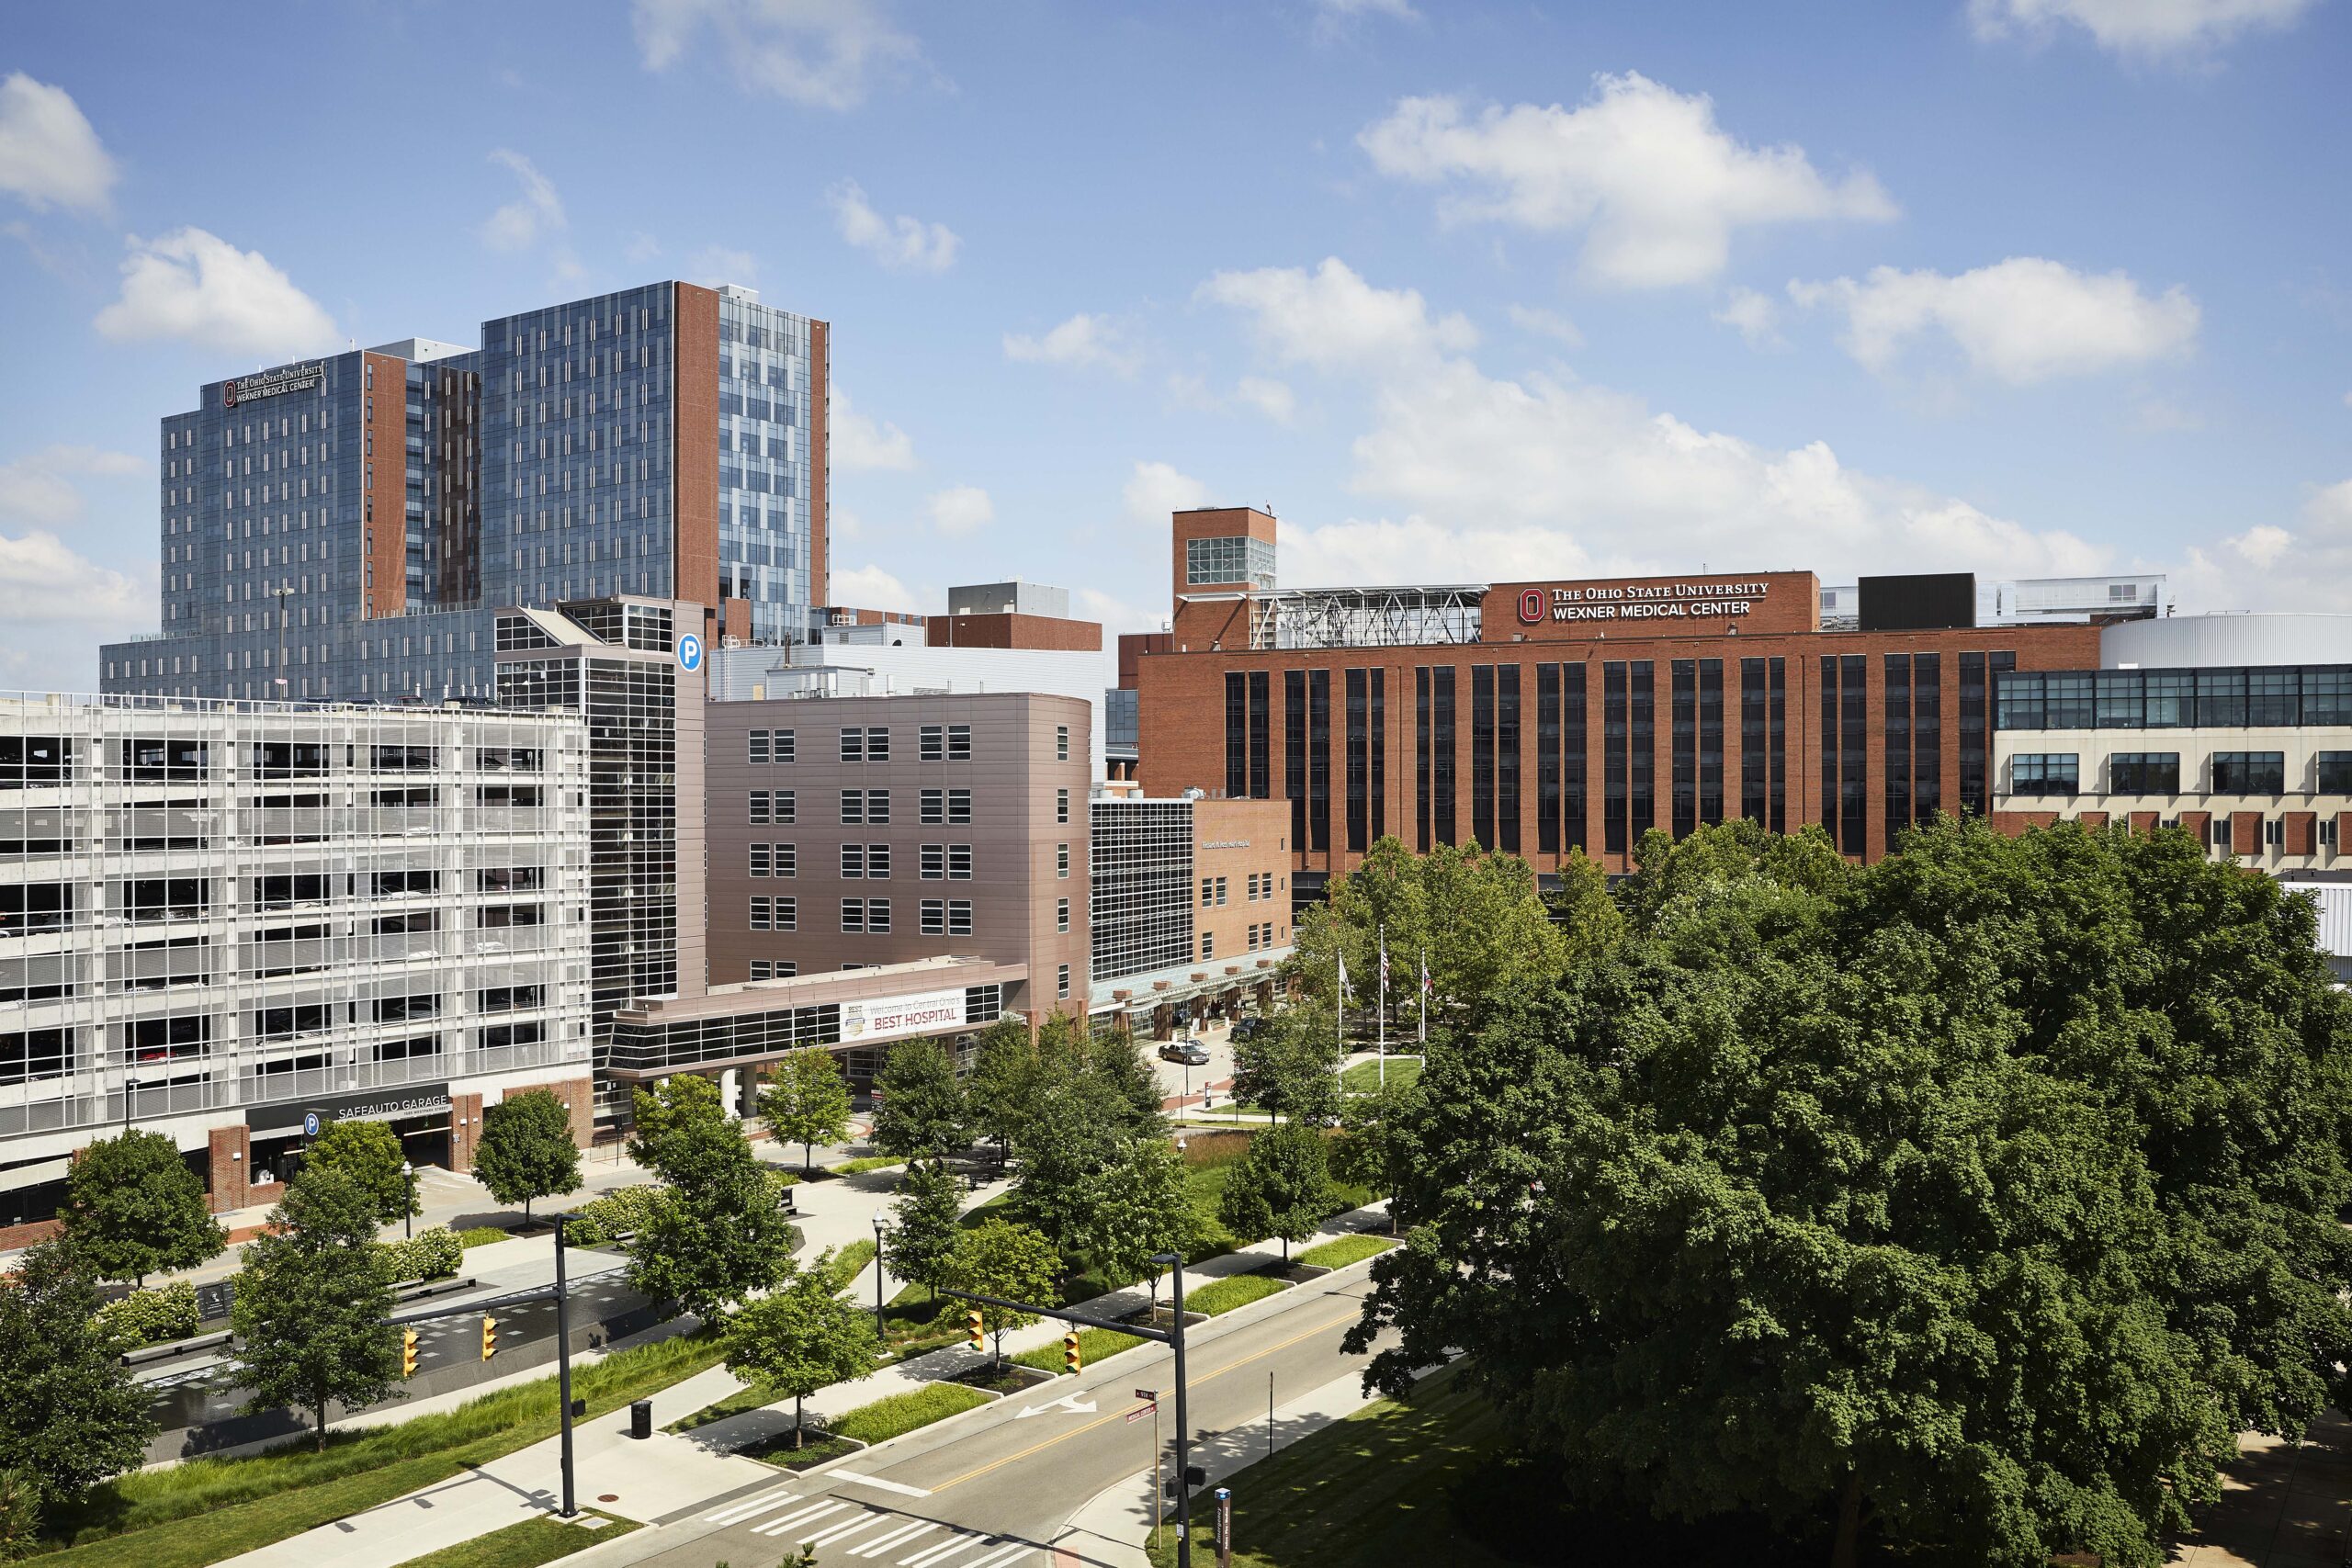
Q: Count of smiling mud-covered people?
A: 0